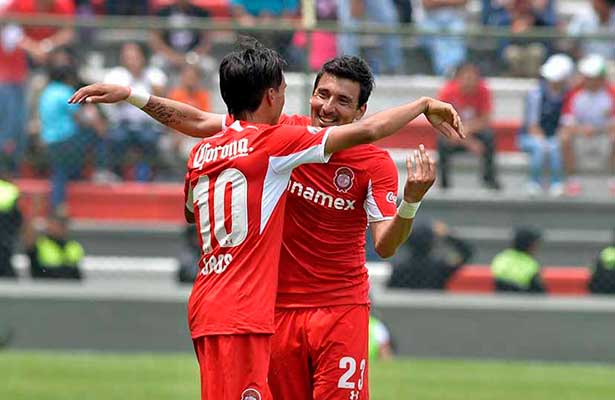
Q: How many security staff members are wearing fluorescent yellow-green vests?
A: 4